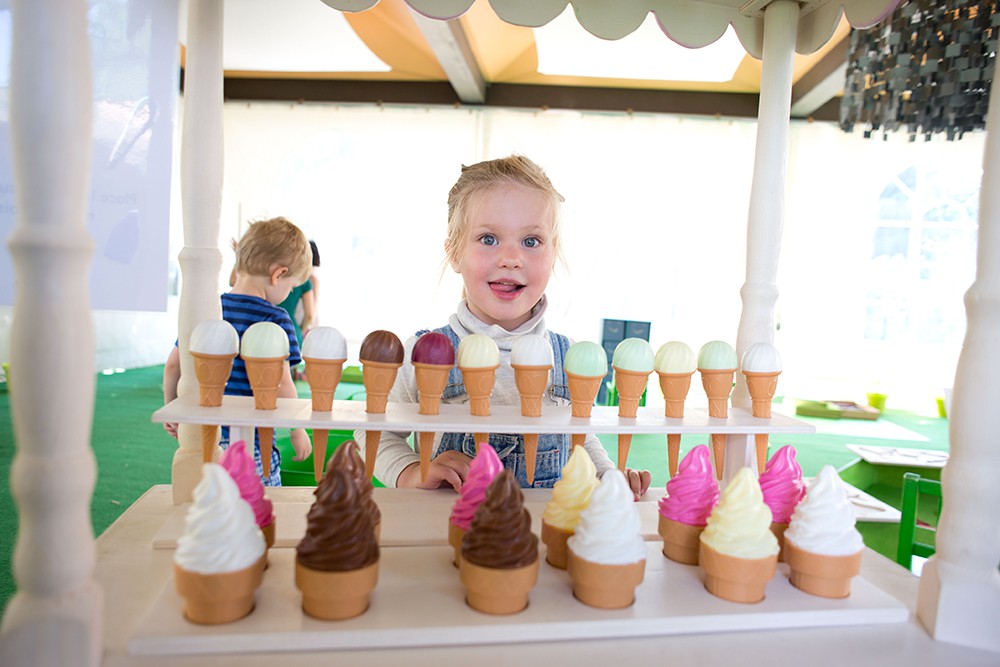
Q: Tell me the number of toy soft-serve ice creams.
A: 12